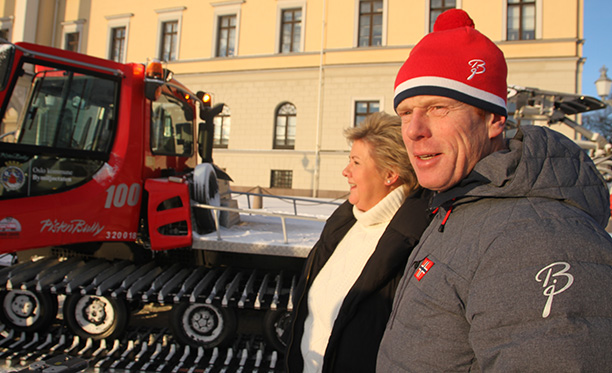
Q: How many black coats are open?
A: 1